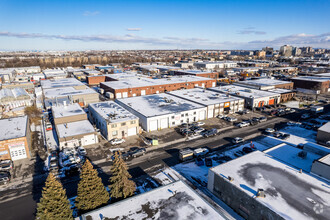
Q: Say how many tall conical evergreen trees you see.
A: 3